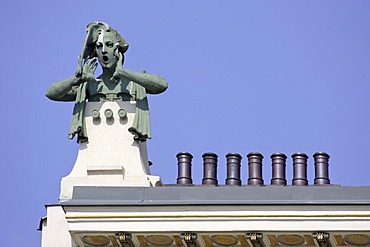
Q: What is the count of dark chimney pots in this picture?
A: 7